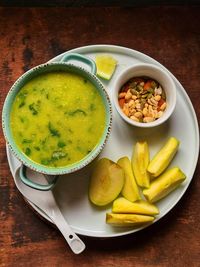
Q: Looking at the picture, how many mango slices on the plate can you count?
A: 7